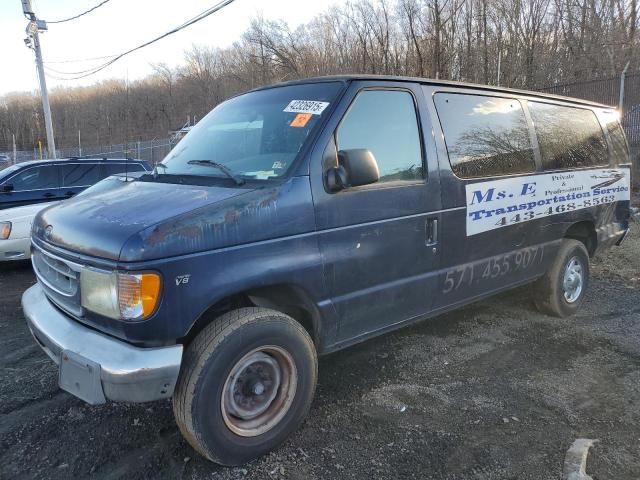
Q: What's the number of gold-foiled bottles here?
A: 0